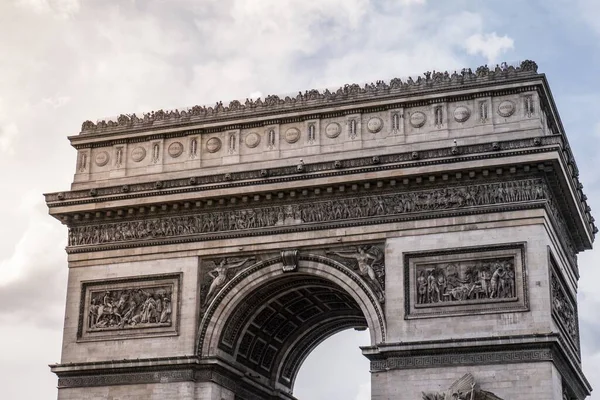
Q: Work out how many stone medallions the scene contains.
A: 11